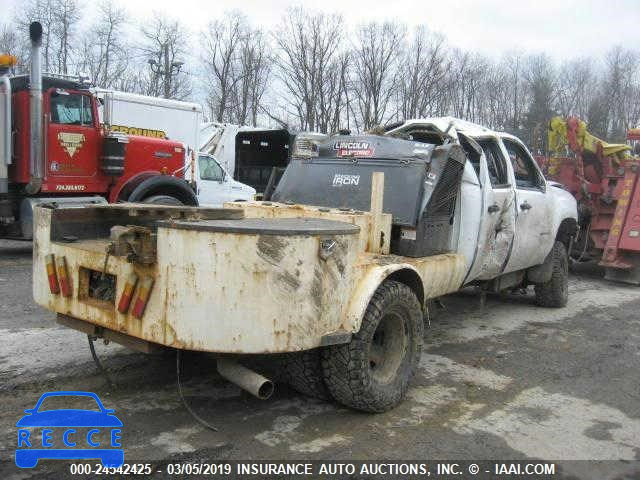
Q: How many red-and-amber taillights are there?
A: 4